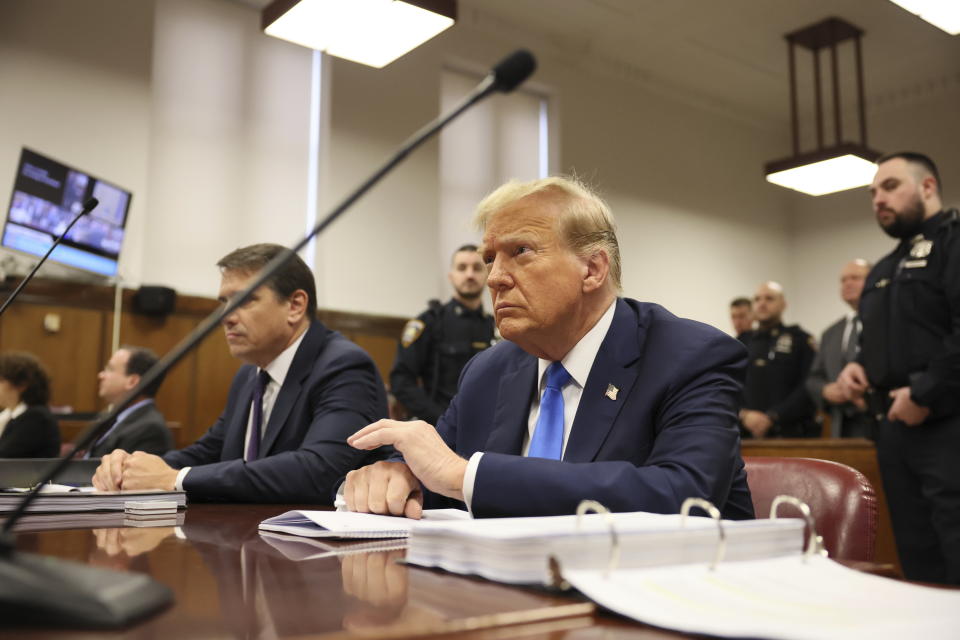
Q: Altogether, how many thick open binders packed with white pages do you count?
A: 1